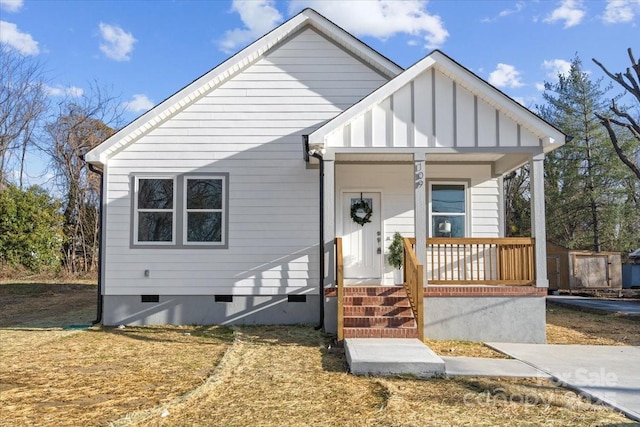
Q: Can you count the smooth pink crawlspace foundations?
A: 0